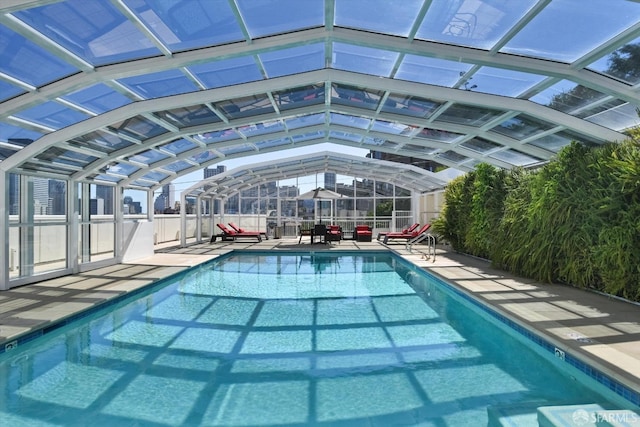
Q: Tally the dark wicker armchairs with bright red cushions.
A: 2